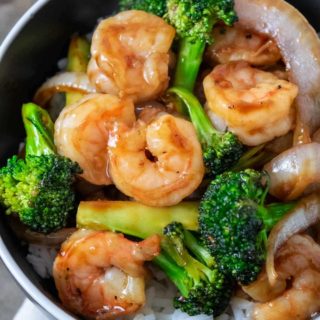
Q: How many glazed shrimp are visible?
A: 7